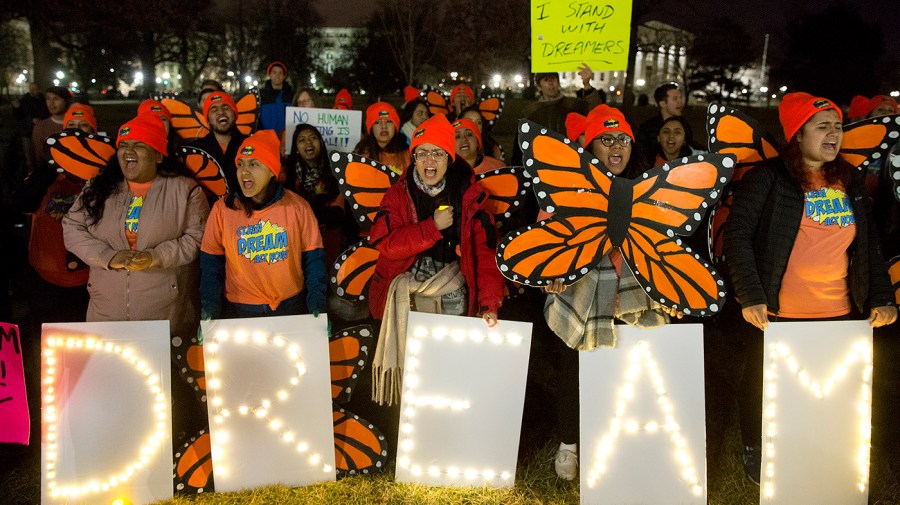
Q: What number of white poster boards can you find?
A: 6